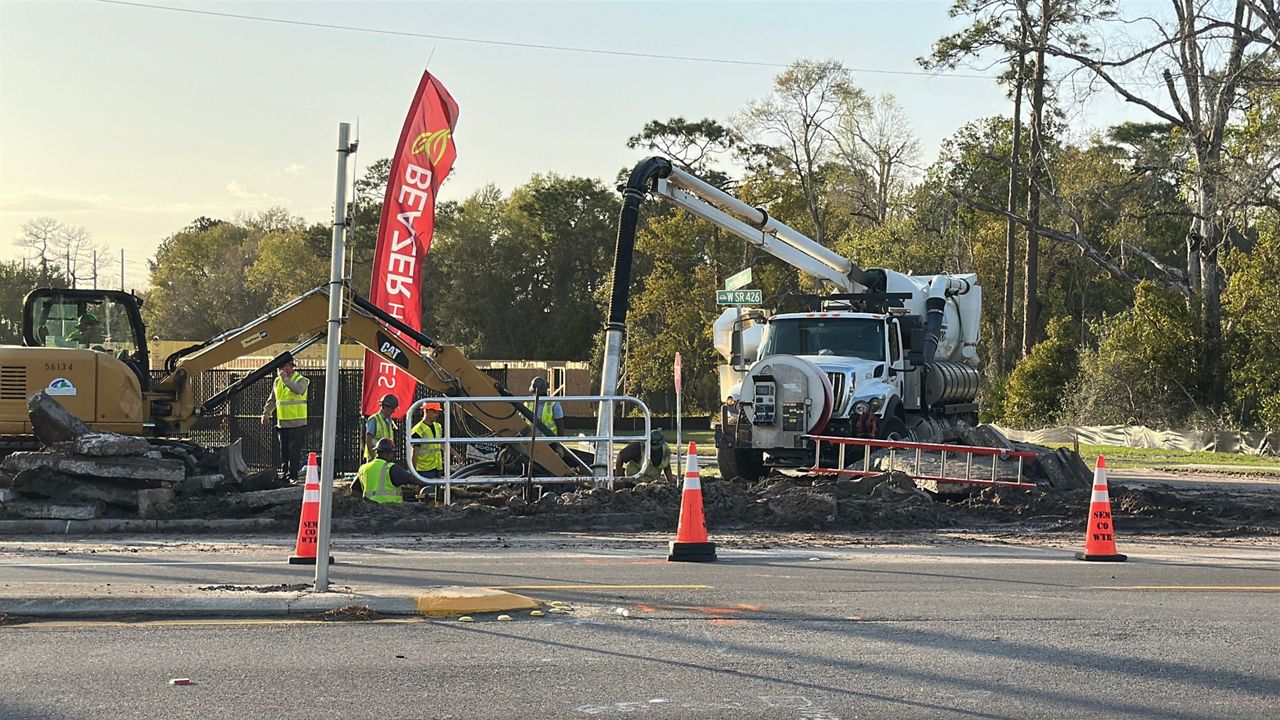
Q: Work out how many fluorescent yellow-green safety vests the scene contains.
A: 6